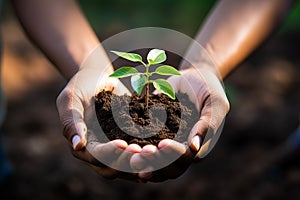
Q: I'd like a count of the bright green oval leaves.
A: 6